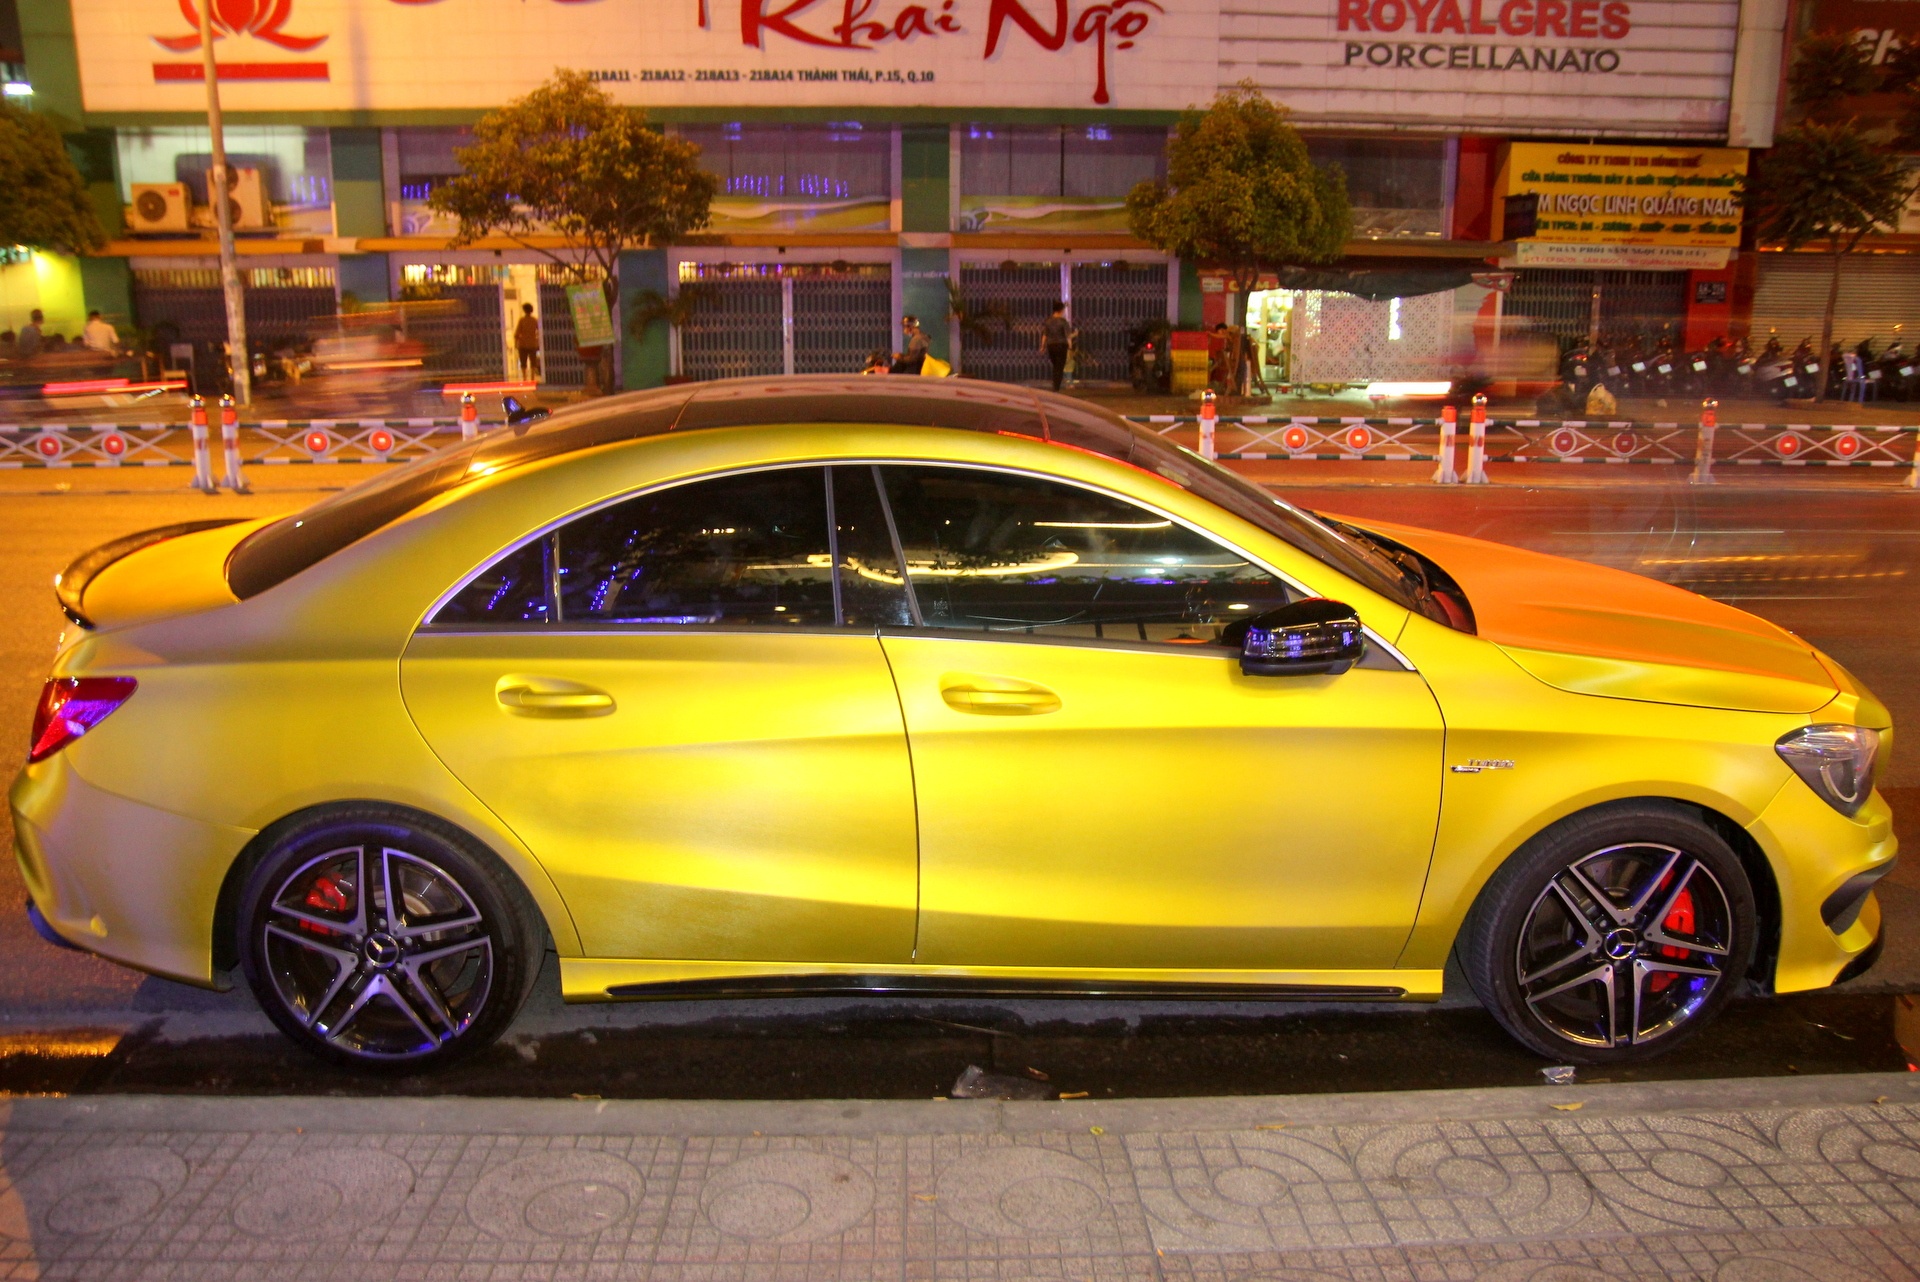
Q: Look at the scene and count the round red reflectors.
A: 10